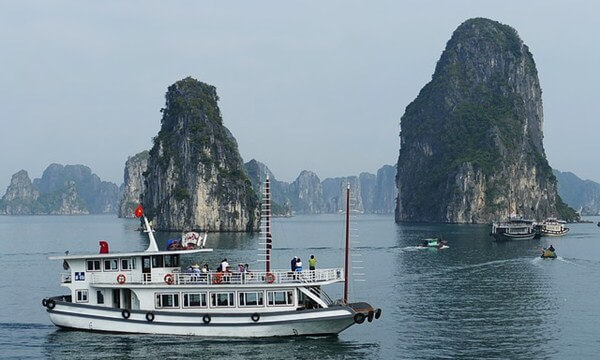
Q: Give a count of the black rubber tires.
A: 9